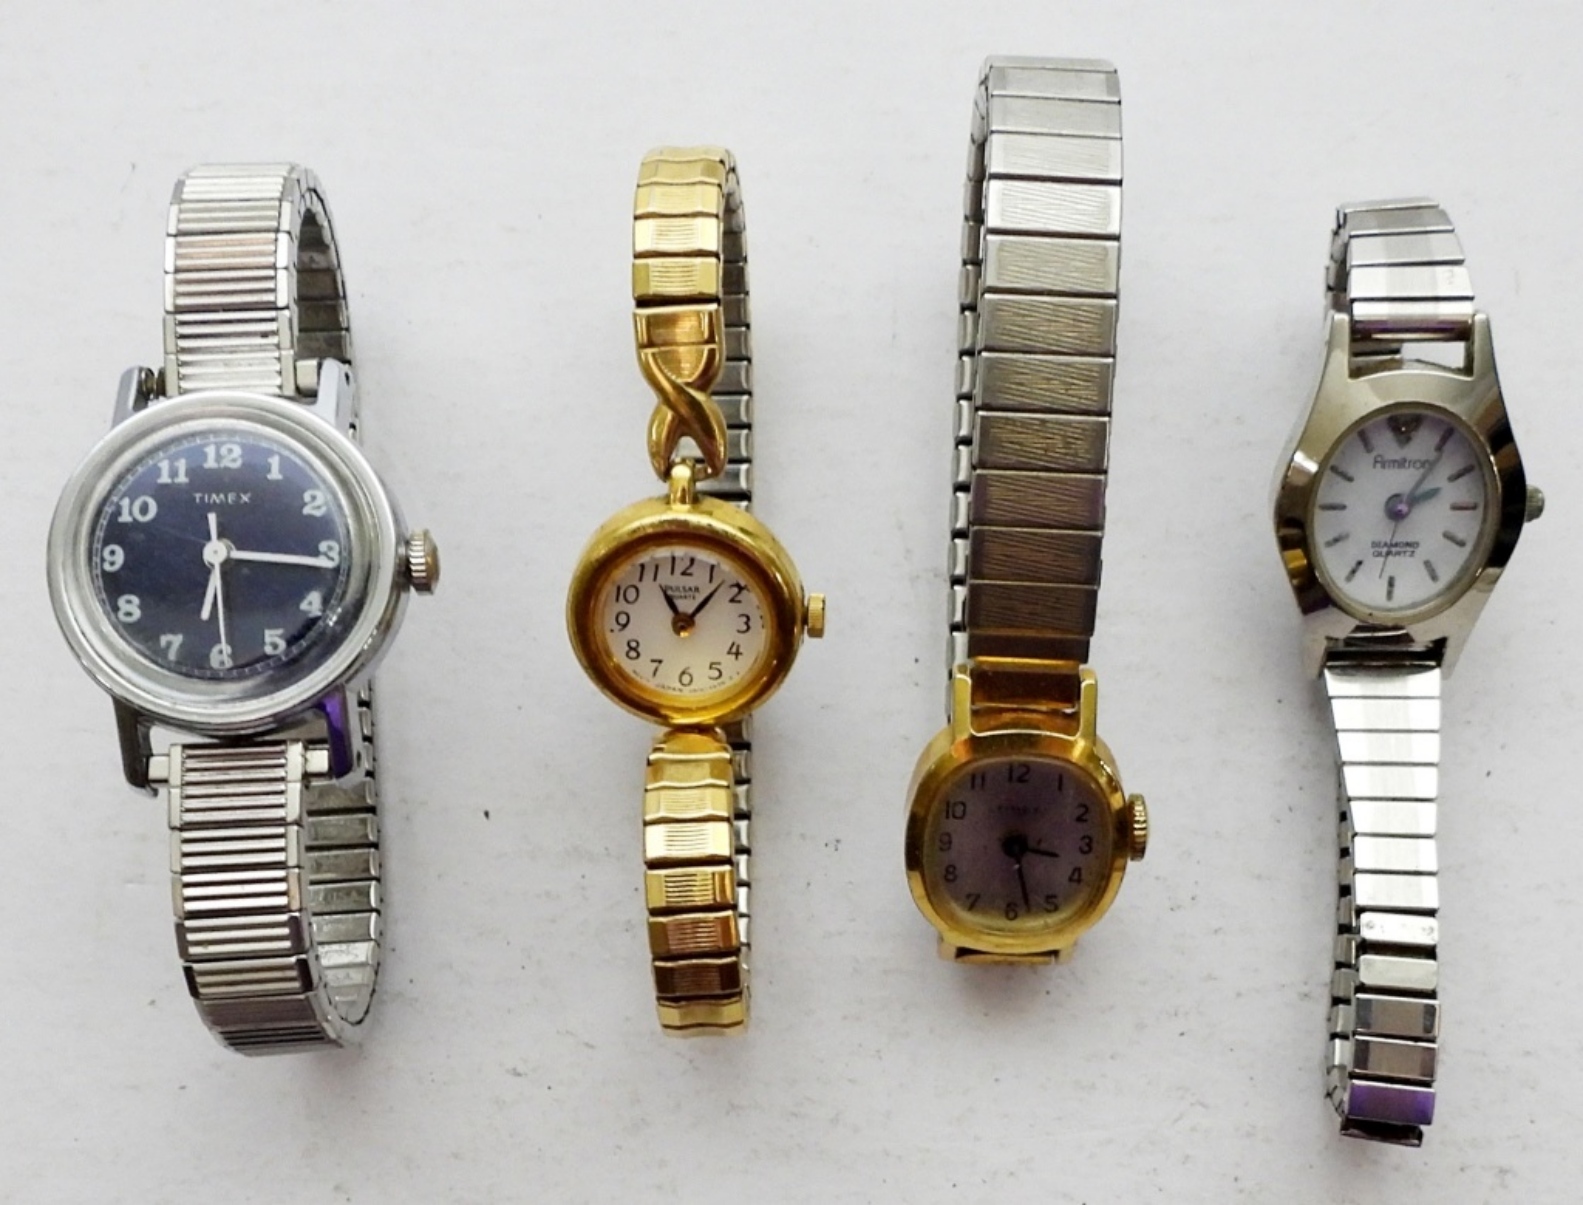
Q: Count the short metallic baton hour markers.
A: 11